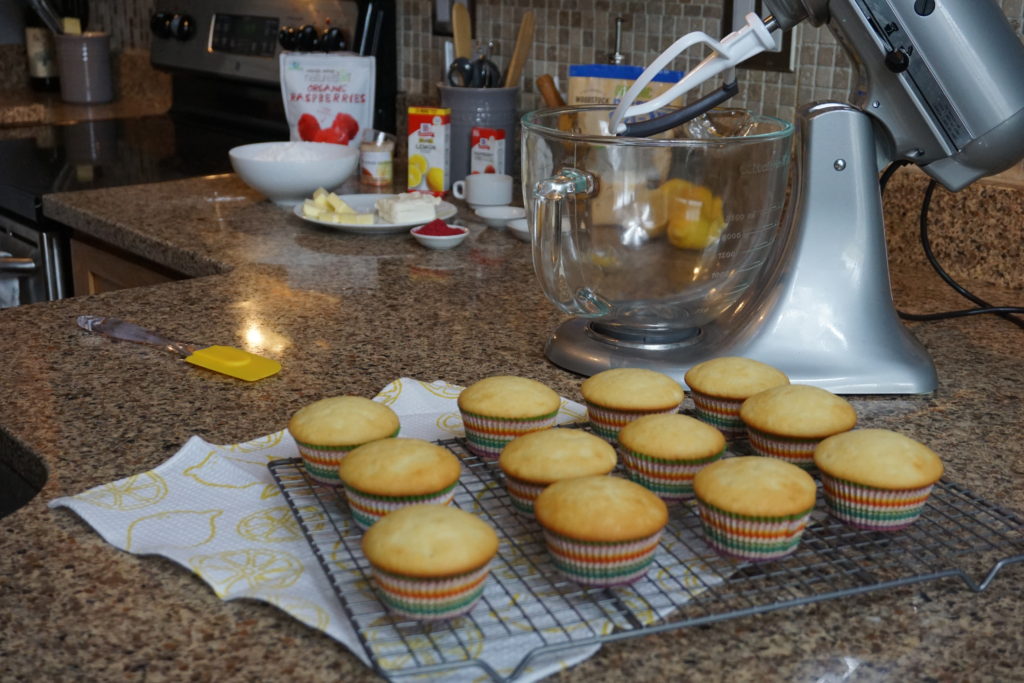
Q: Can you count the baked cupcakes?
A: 12